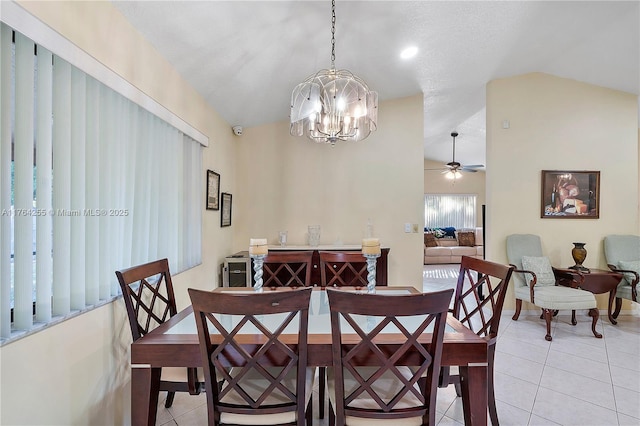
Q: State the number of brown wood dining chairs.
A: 6